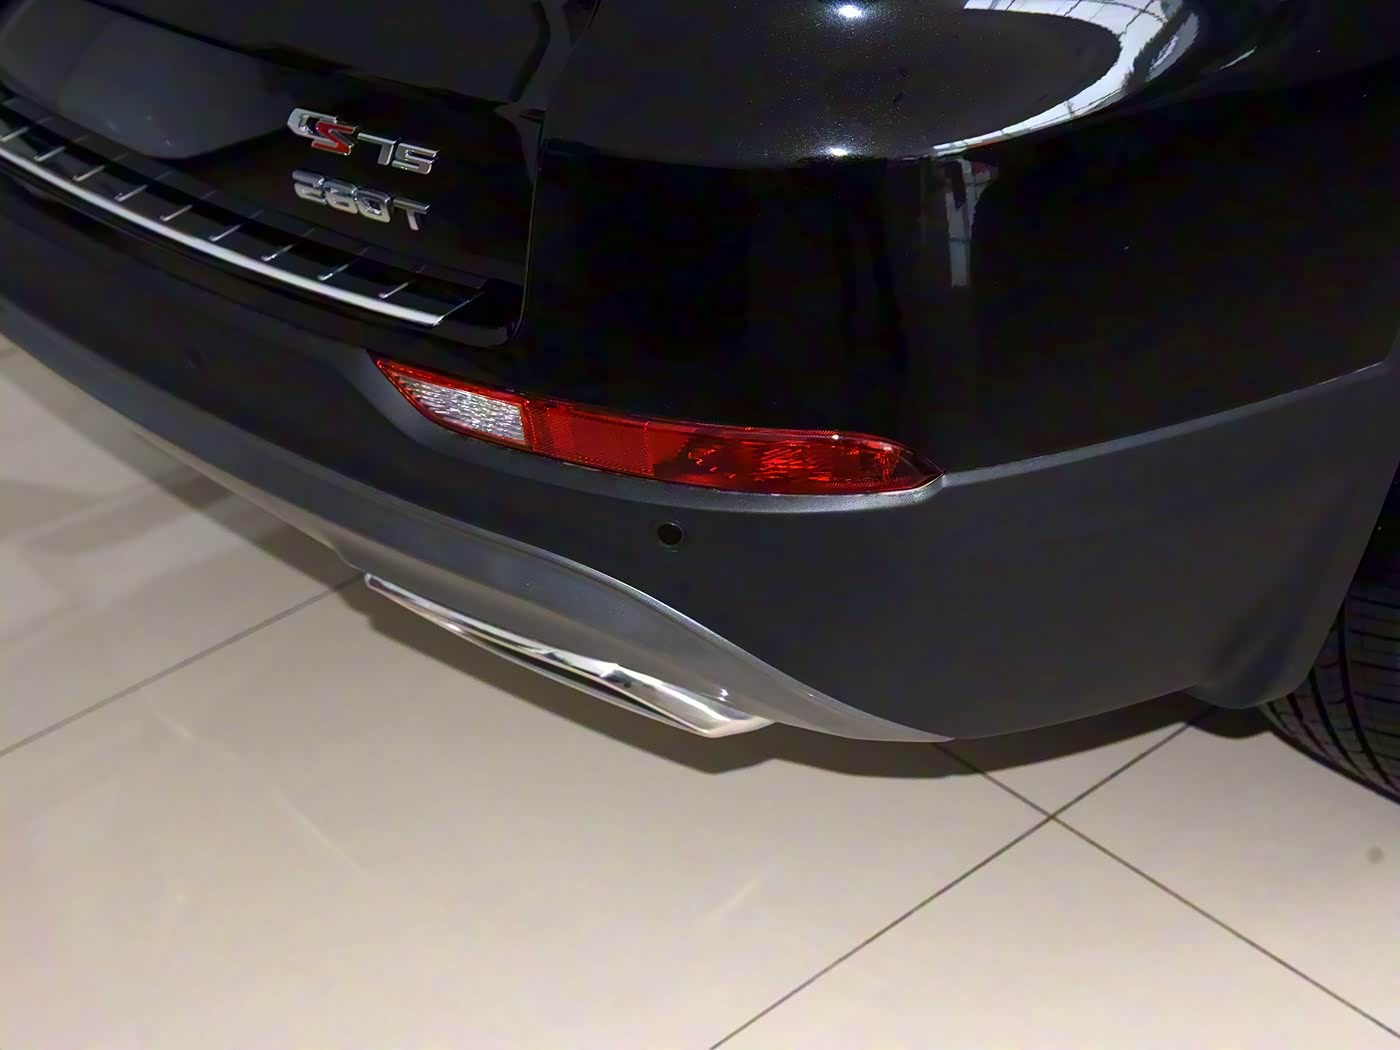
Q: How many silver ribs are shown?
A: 9